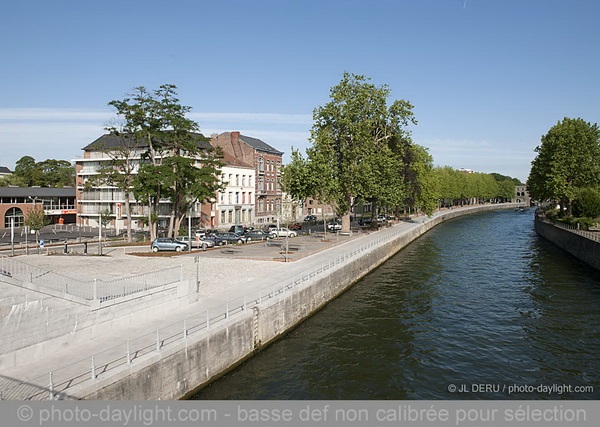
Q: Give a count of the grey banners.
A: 1